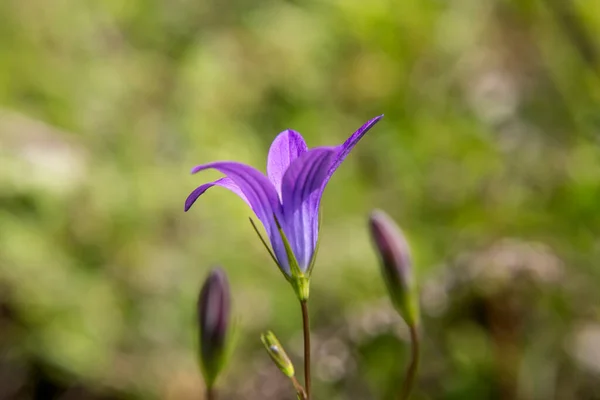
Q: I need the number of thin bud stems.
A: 3